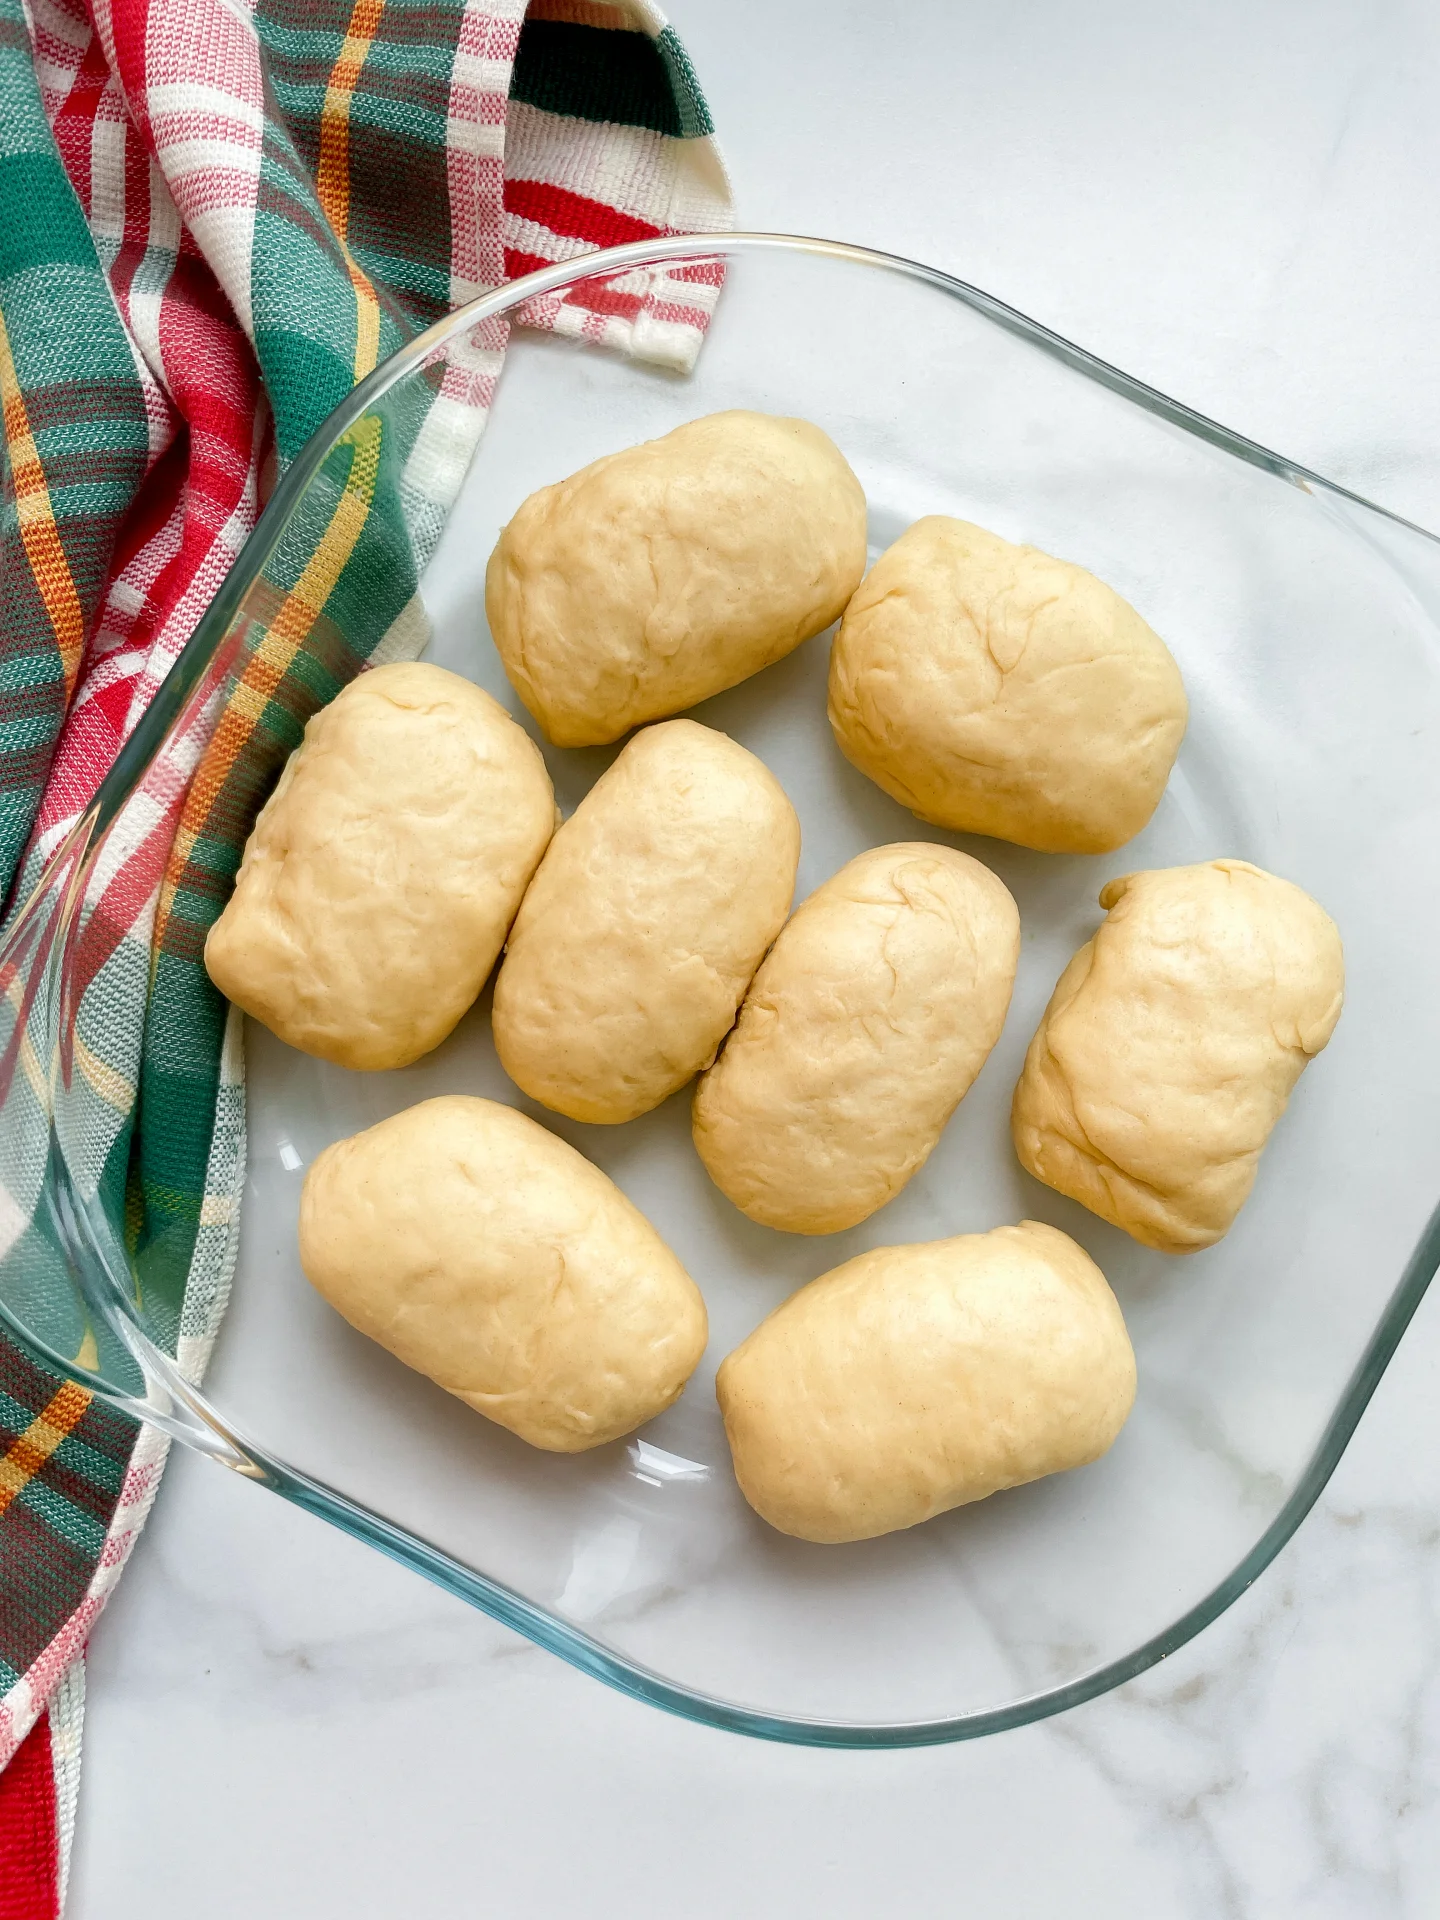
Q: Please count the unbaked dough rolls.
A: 8